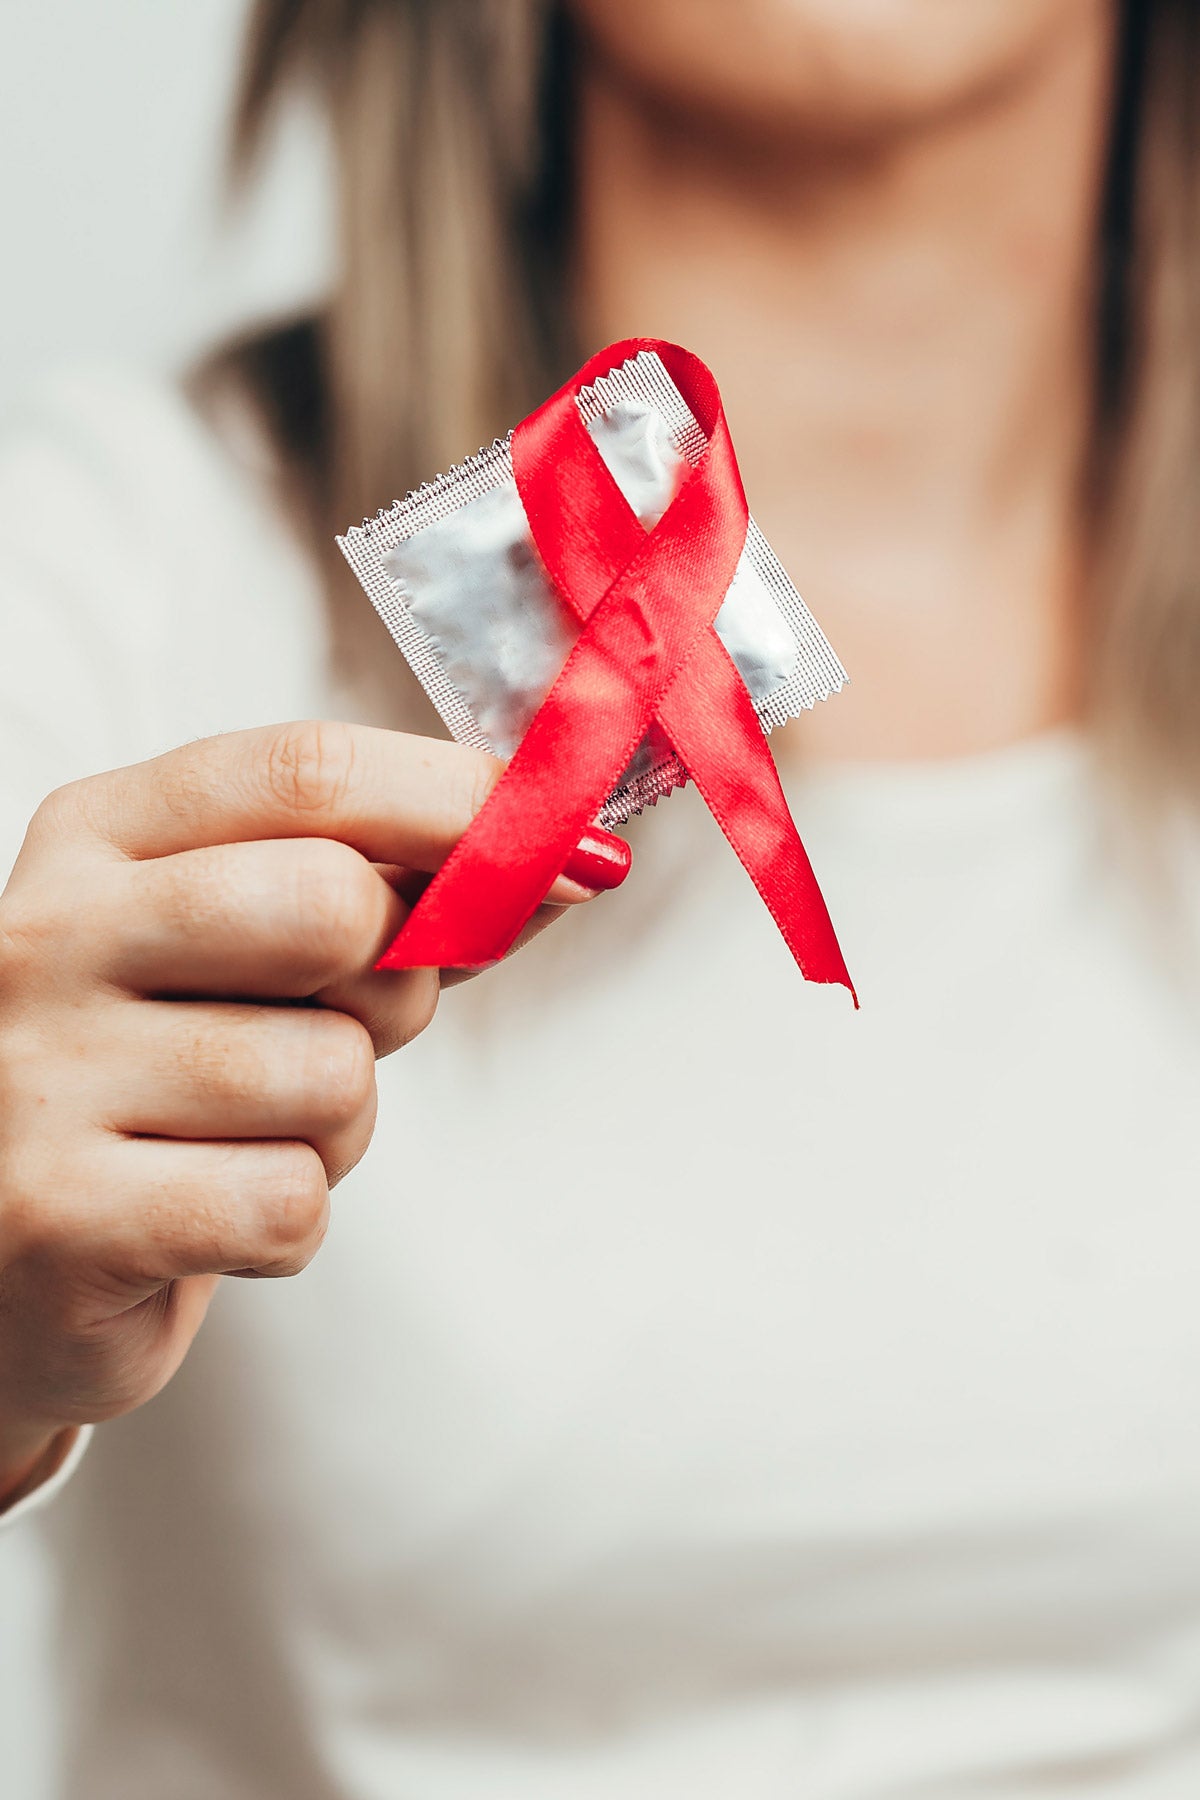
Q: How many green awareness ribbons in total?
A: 0